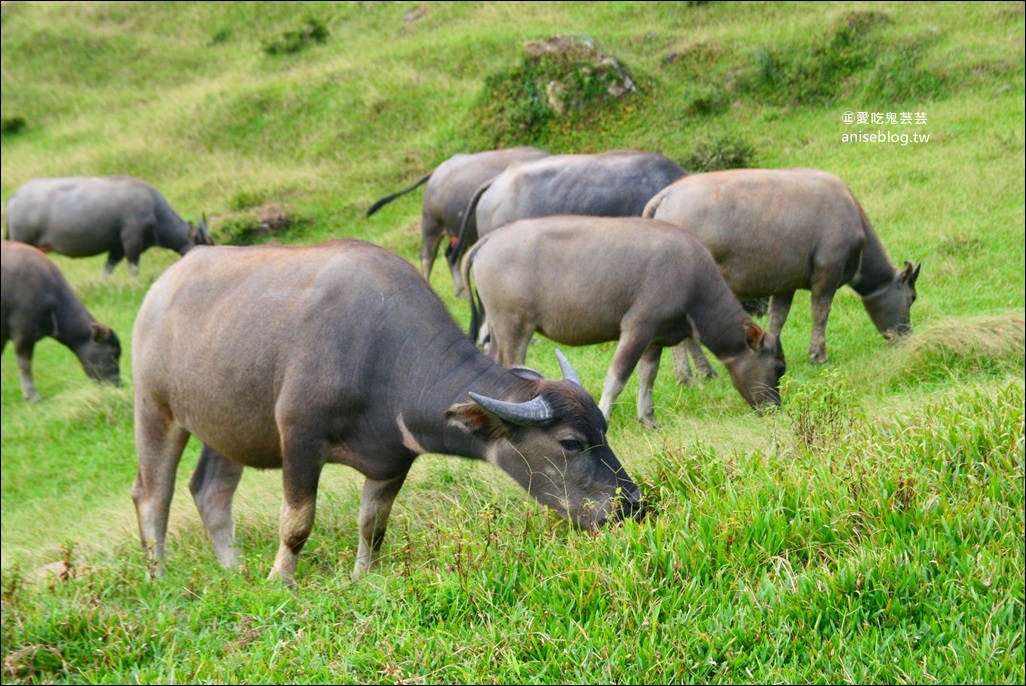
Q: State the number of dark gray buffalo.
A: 7